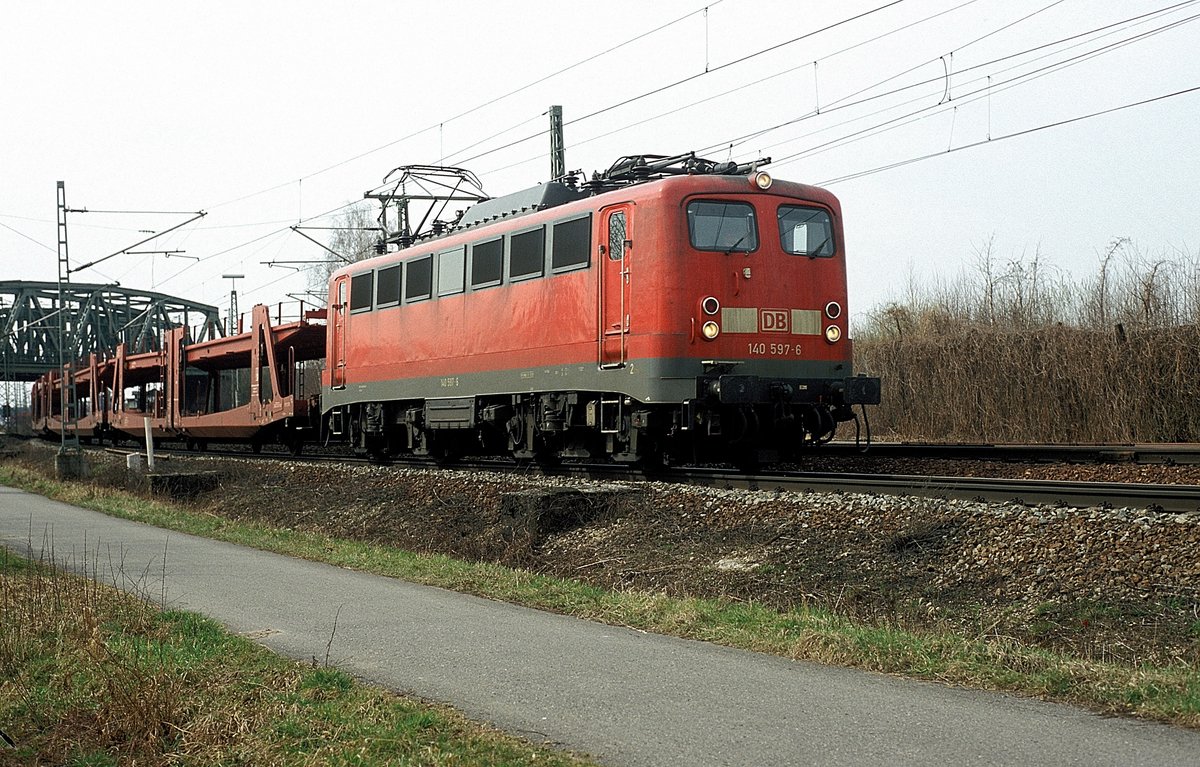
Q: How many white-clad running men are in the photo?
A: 0